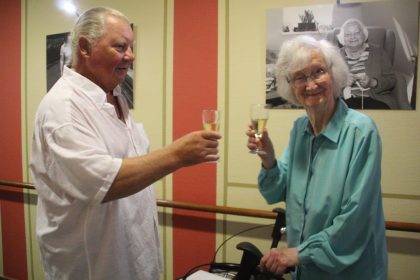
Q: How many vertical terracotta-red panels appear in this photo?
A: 2